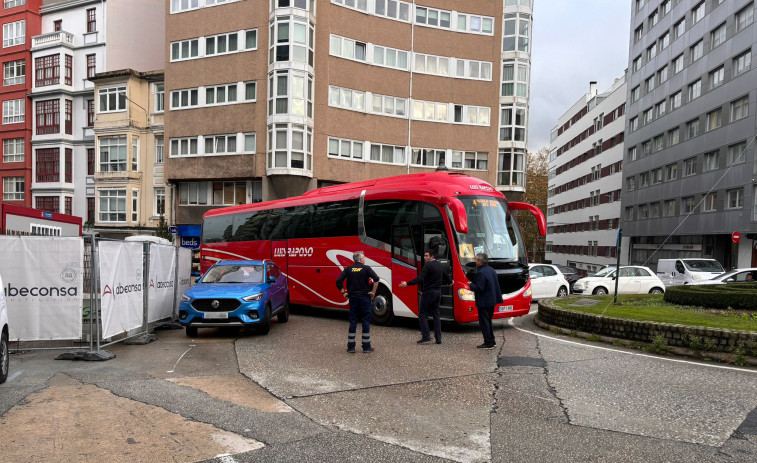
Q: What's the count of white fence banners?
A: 4